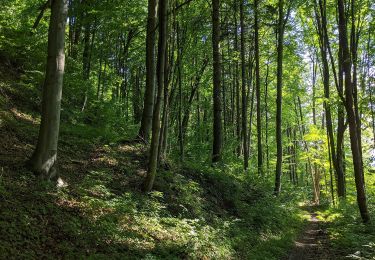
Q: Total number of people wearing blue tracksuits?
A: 0